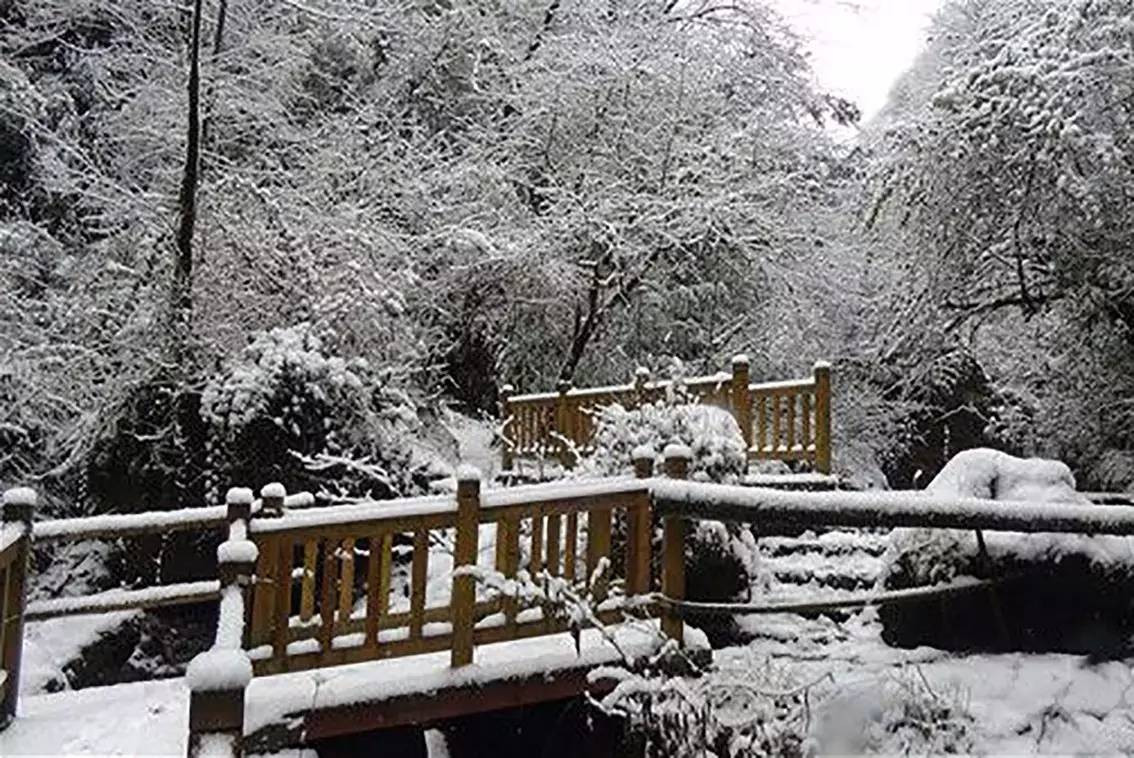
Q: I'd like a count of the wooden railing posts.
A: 13